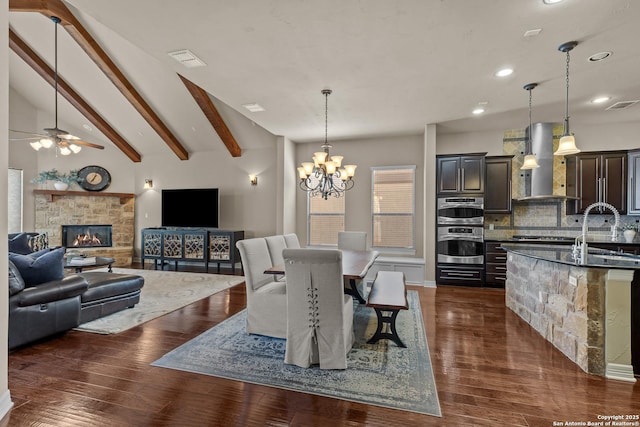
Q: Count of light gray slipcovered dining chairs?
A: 5